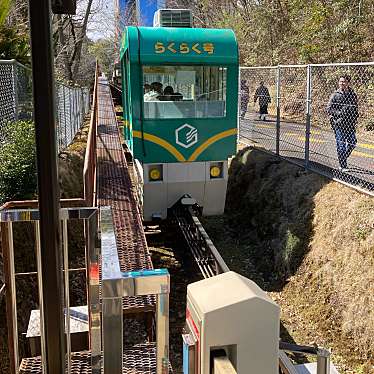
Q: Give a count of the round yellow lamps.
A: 2